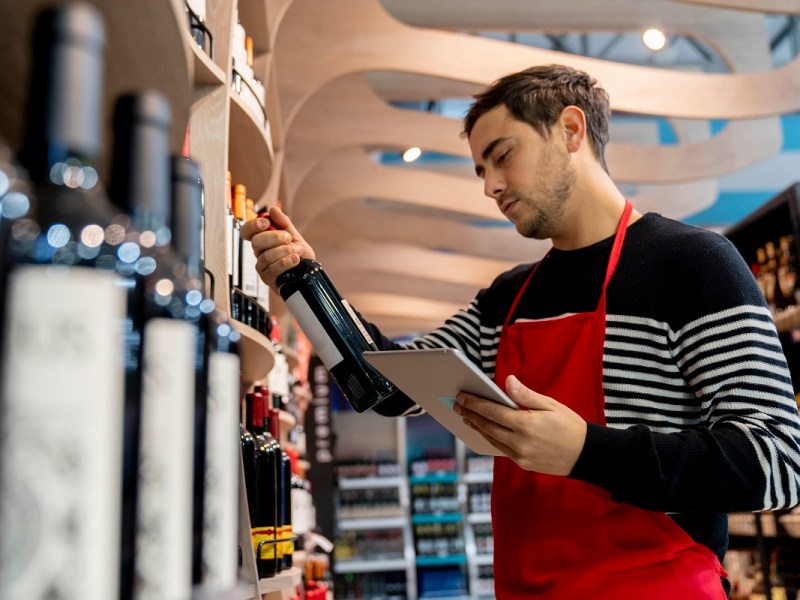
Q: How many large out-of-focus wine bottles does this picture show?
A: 3